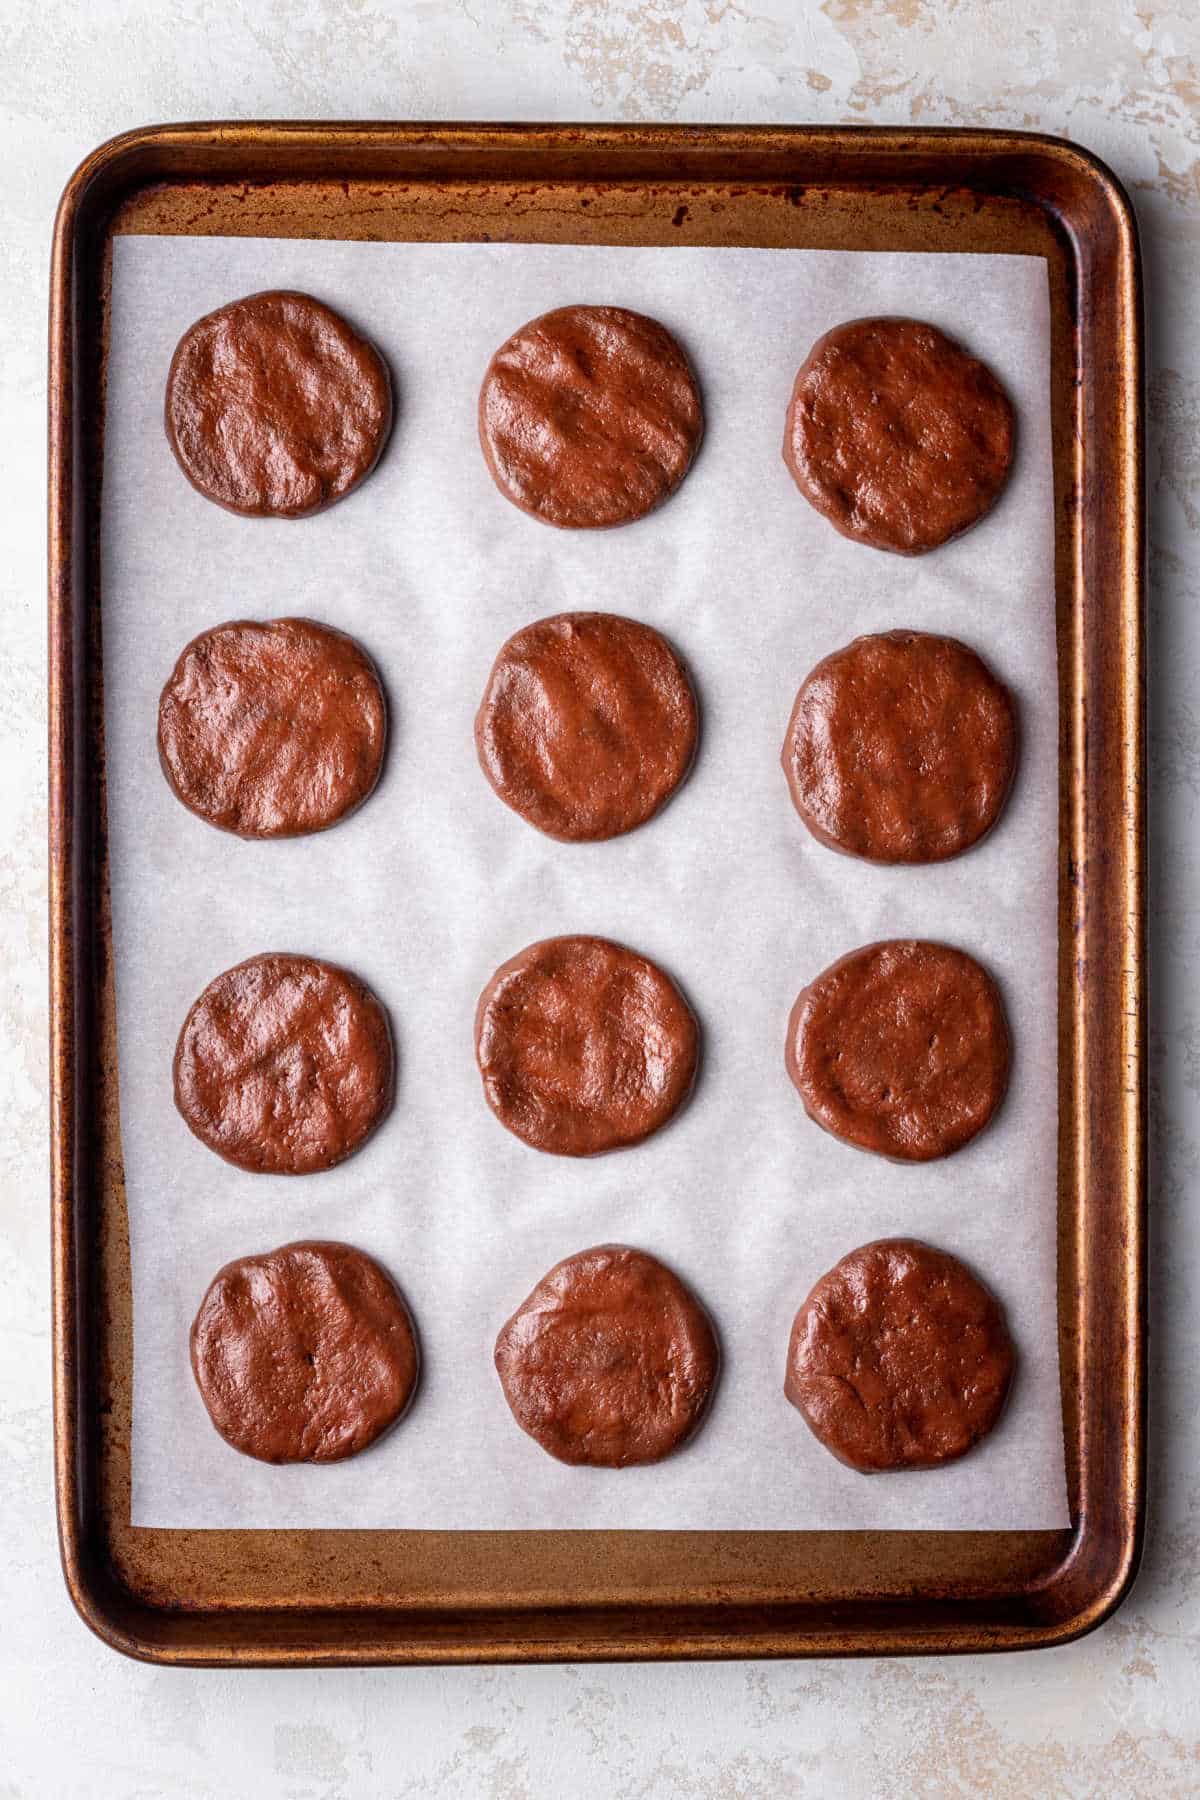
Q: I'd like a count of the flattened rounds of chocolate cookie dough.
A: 12